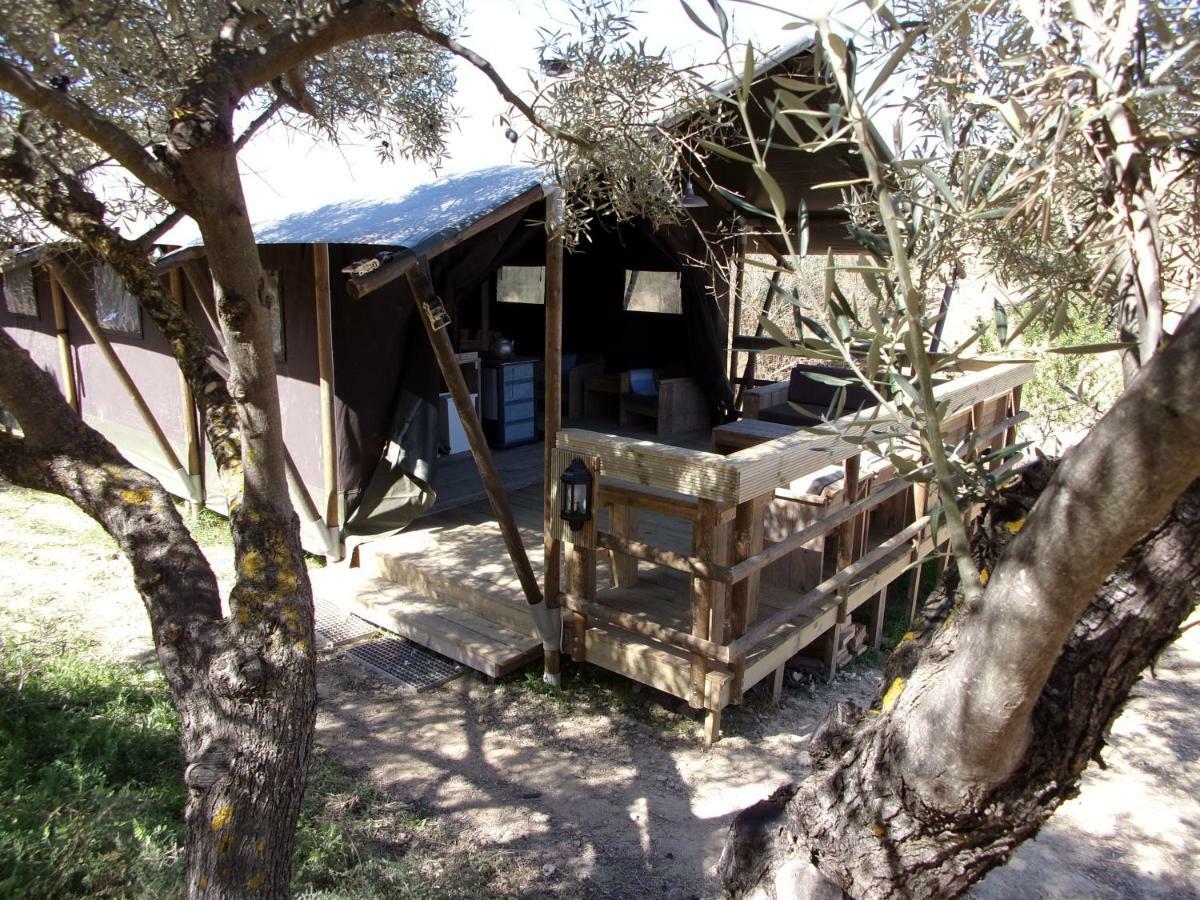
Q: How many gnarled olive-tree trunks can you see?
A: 2